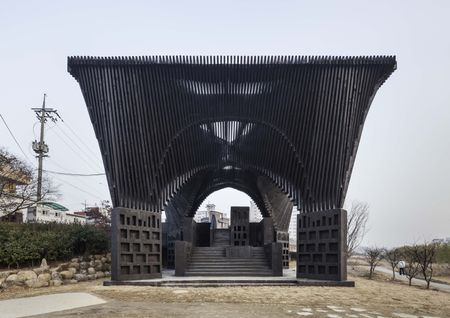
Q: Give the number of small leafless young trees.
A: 4